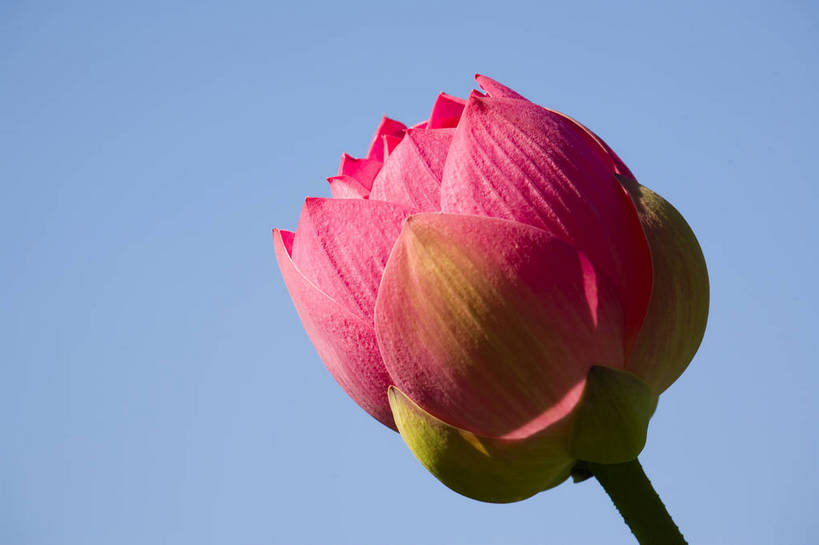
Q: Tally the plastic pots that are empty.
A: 0